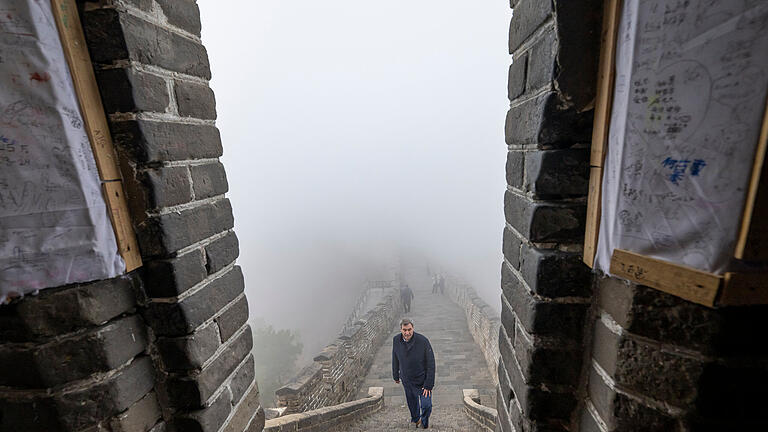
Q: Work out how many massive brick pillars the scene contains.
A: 2